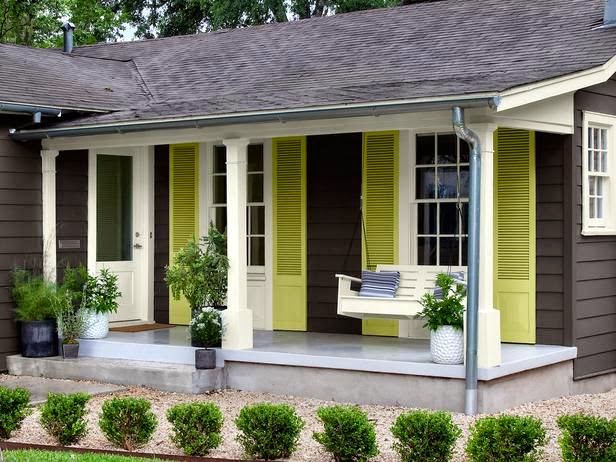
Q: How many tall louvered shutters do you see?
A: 4